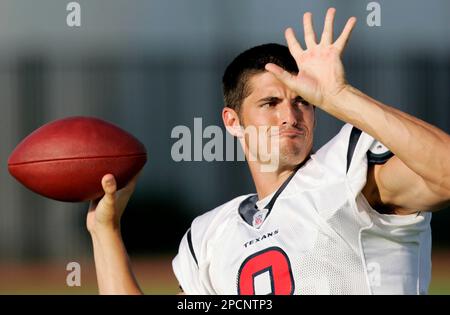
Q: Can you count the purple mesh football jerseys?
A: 0